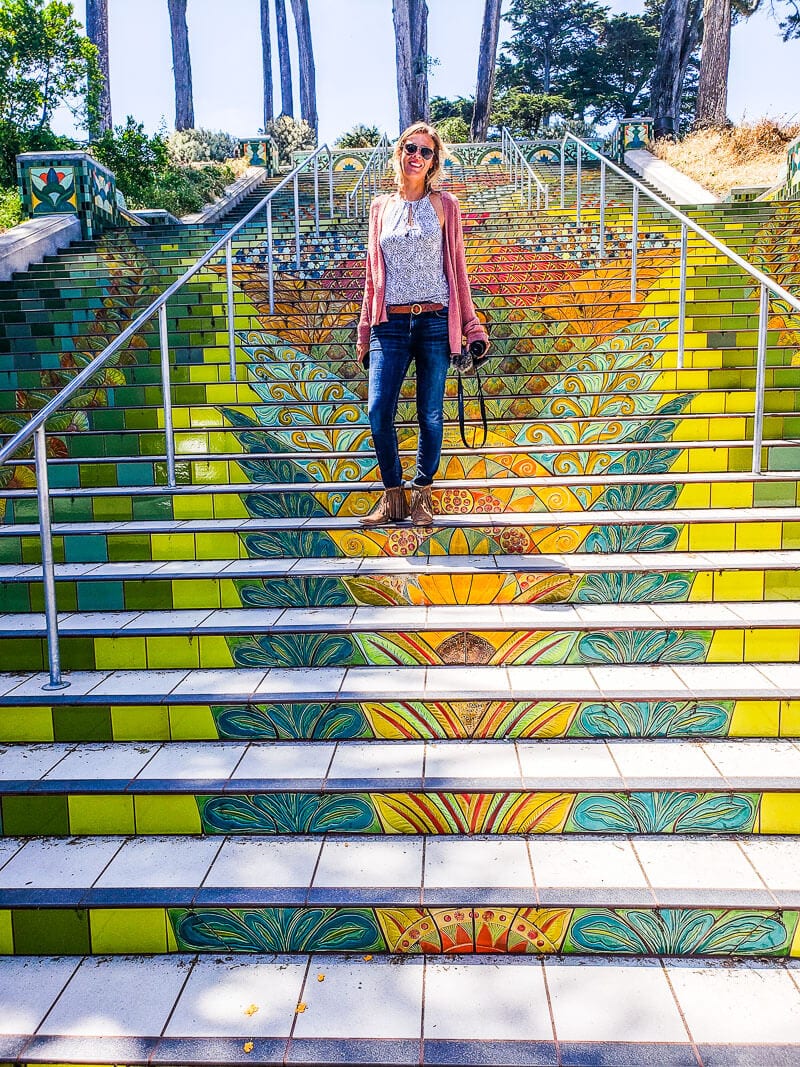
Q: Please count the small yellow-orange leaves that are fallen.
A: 5